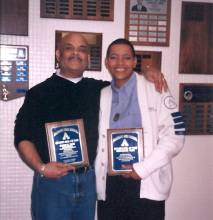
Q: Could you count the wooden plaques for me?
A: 10